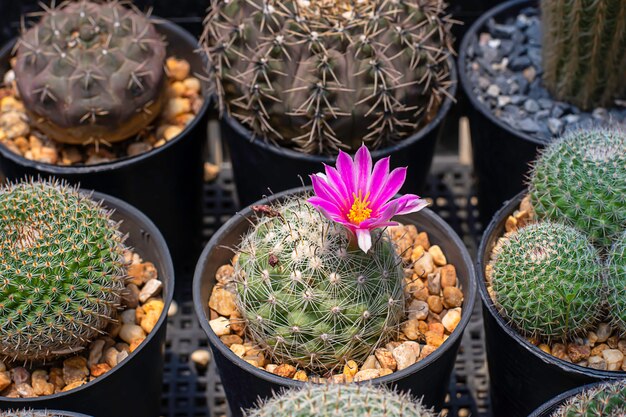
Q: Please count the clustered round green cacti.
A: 3